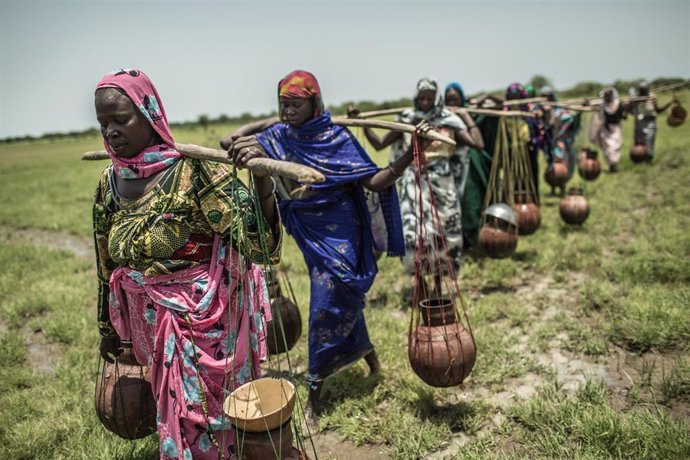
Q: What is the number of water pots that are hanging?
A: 11